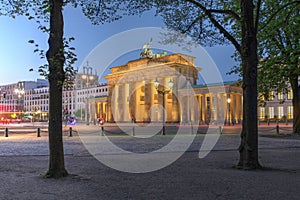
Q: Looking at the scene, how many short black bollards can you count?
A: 8